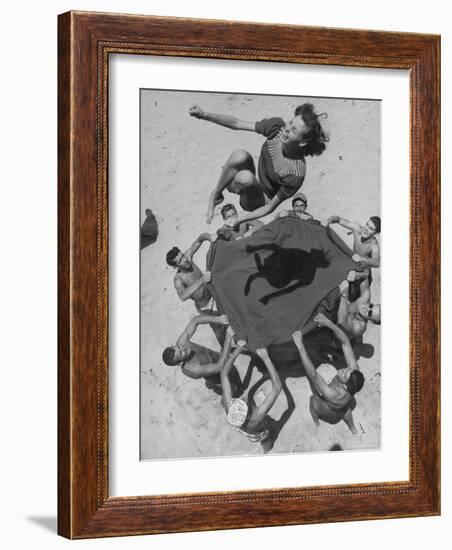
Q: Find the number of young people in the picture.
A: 9